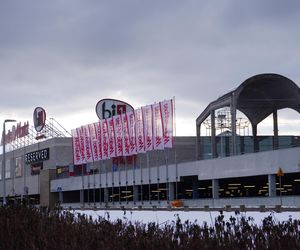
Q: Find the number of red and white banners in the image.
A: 14